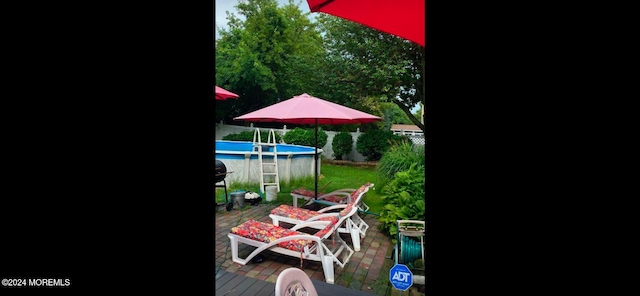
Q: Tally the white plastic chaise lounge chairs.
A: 3